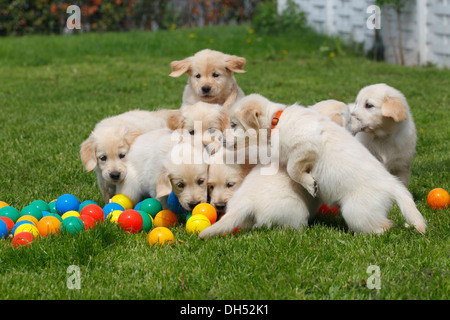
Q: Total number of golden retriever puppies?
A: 9